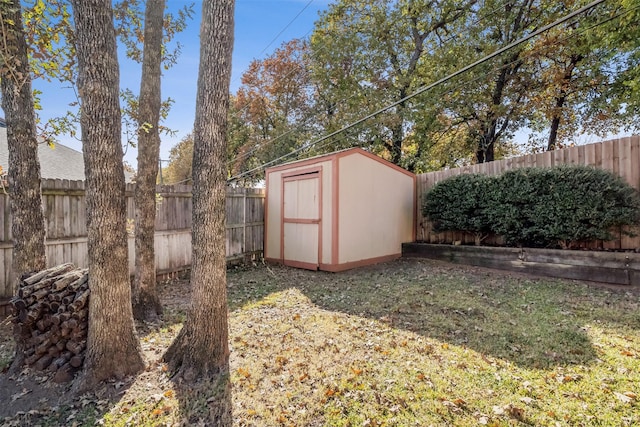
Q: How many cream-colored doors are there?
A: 1